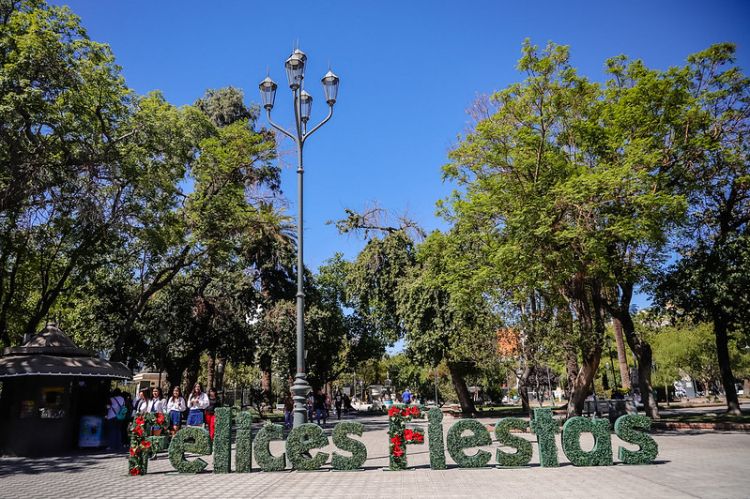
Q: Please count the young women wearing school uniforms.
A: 4